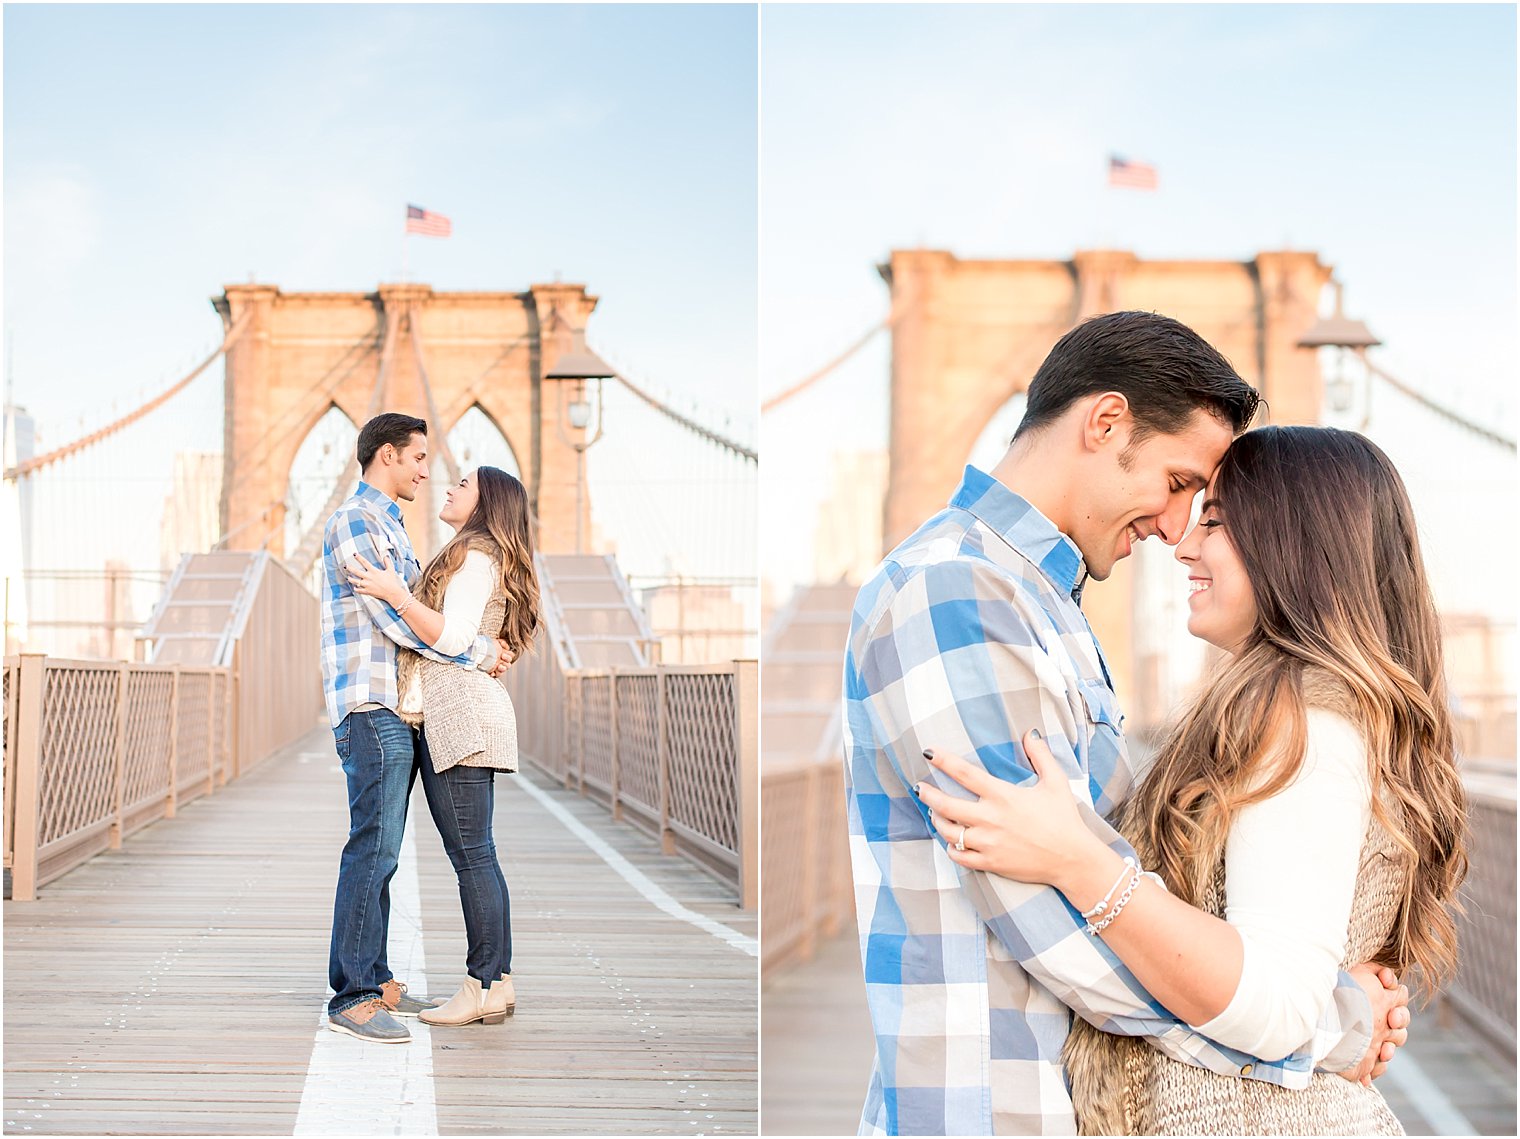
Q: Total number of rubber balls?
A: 0